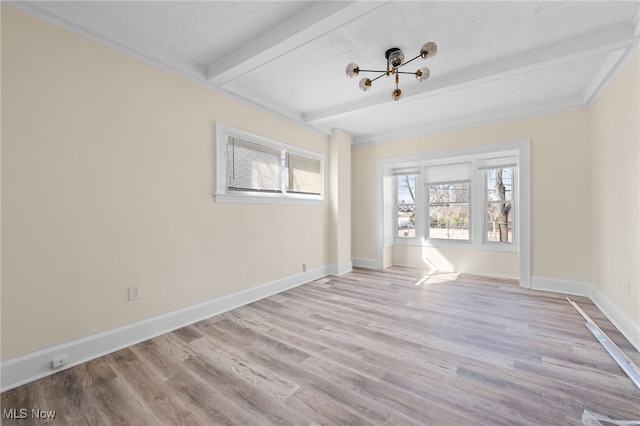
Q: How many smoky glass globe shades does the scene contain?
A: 6